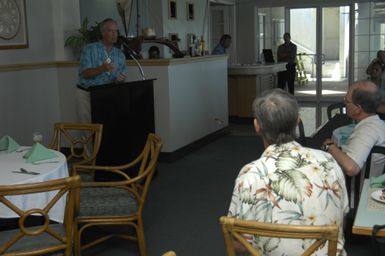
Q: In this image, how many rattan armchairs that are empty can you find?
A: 3